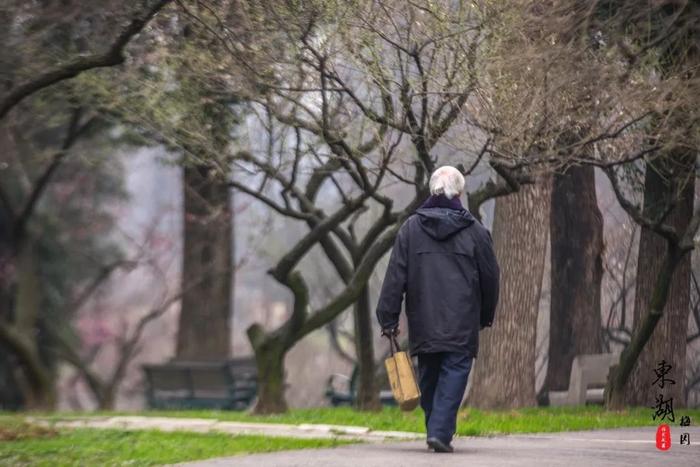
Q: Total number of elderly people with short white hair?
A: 1